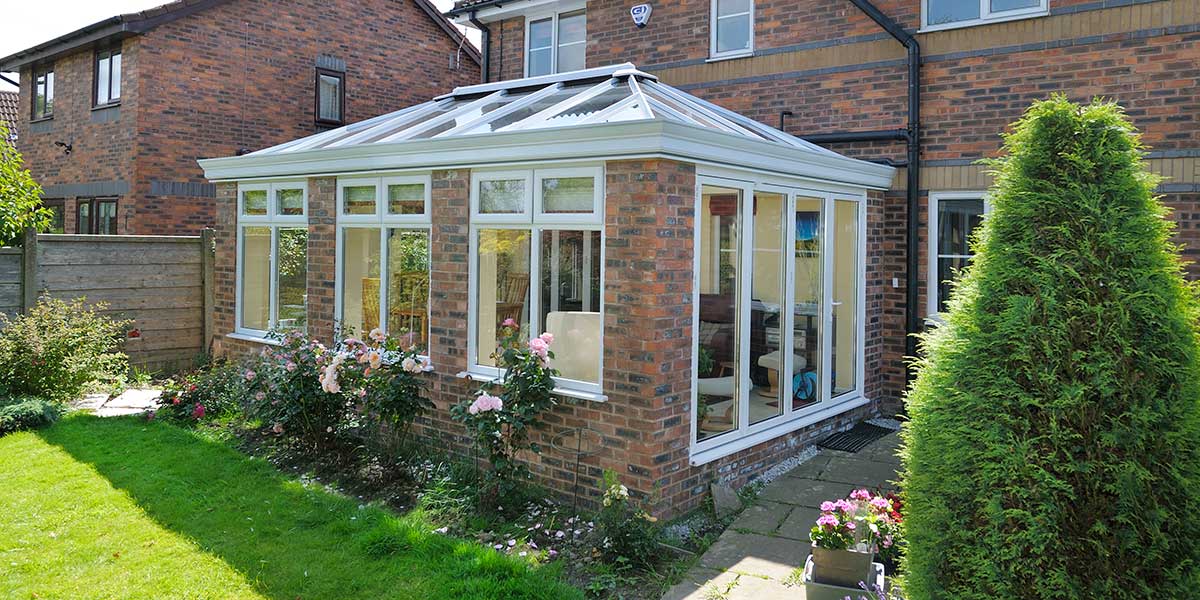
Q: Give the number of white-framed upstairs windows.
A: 3